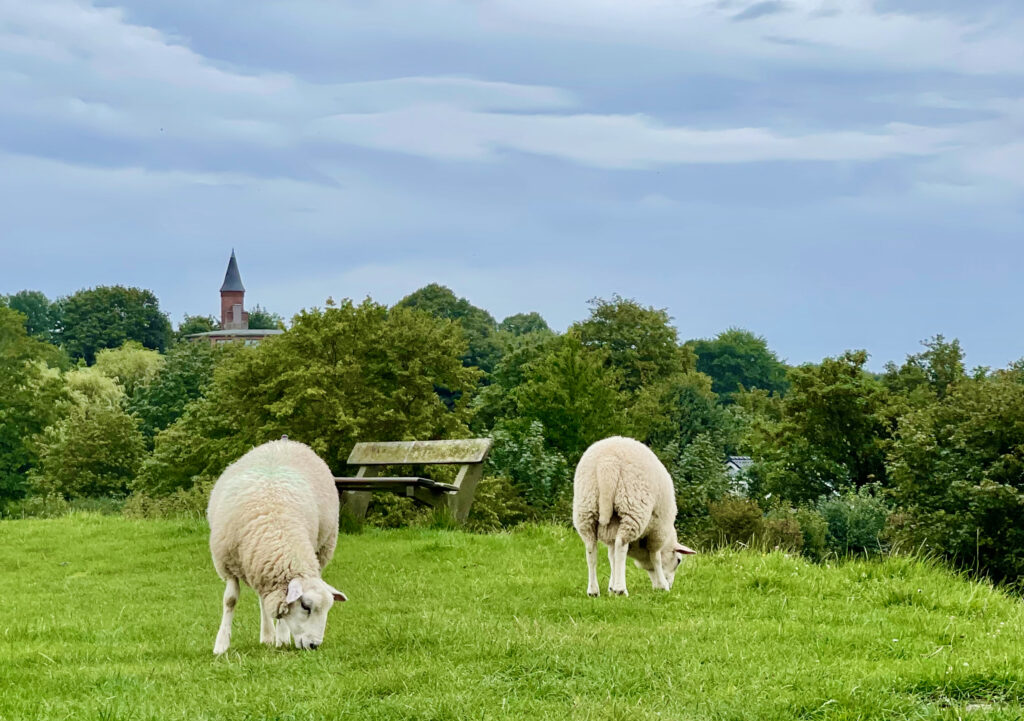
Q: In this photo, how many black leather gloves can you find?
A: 0